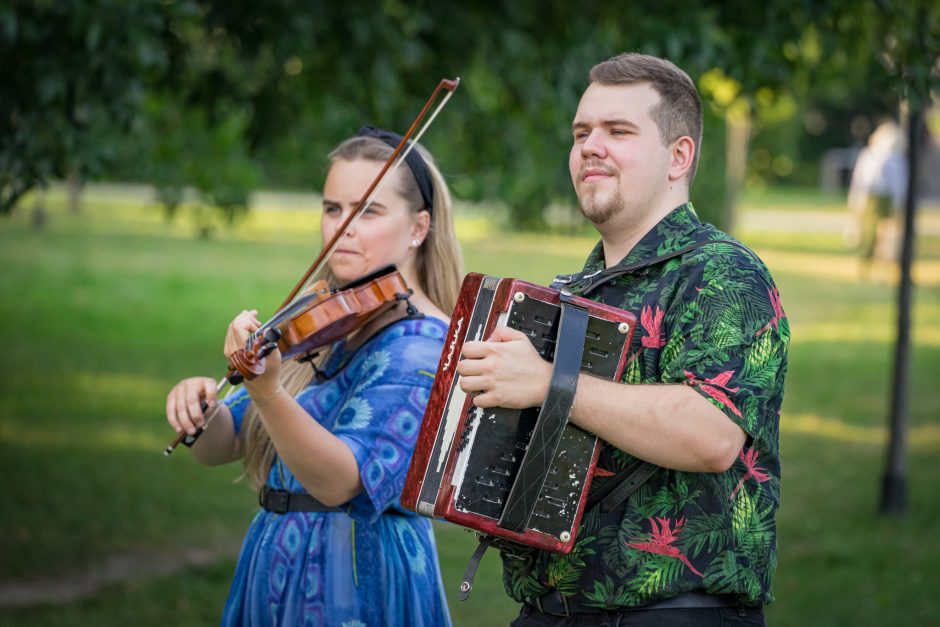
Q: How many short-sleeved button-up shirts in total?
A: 1